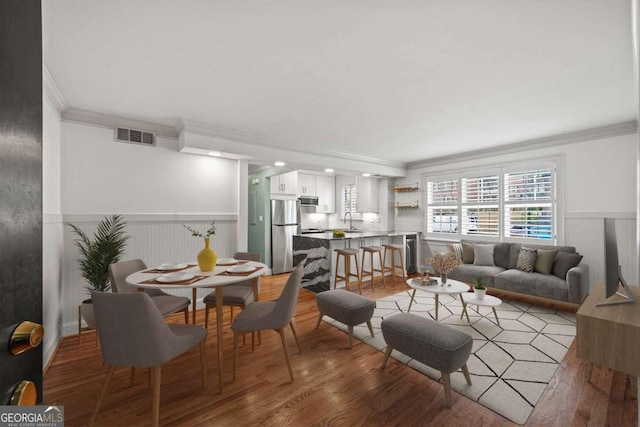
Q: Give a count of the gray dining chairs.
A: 4